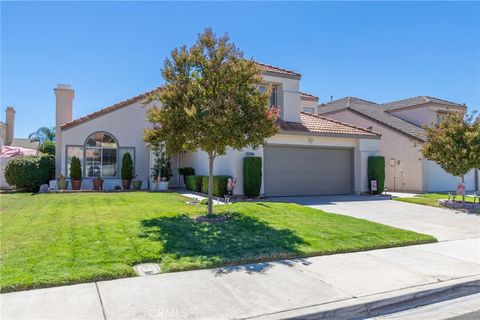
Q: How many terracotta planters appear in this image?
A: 3